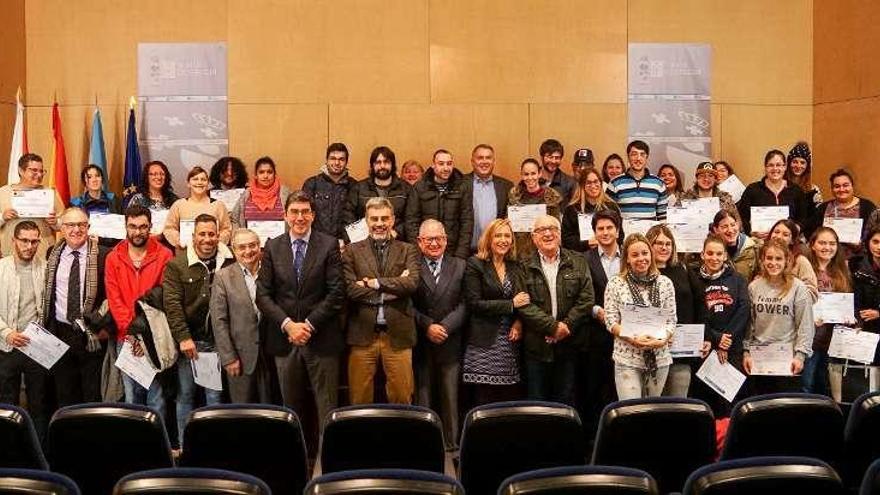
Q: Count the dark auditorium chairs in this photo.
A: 14